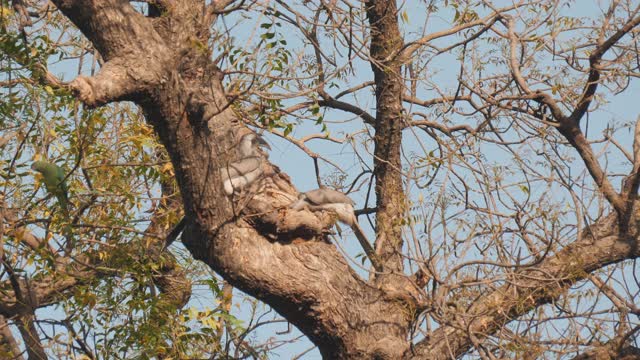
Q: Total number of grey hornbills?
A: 2